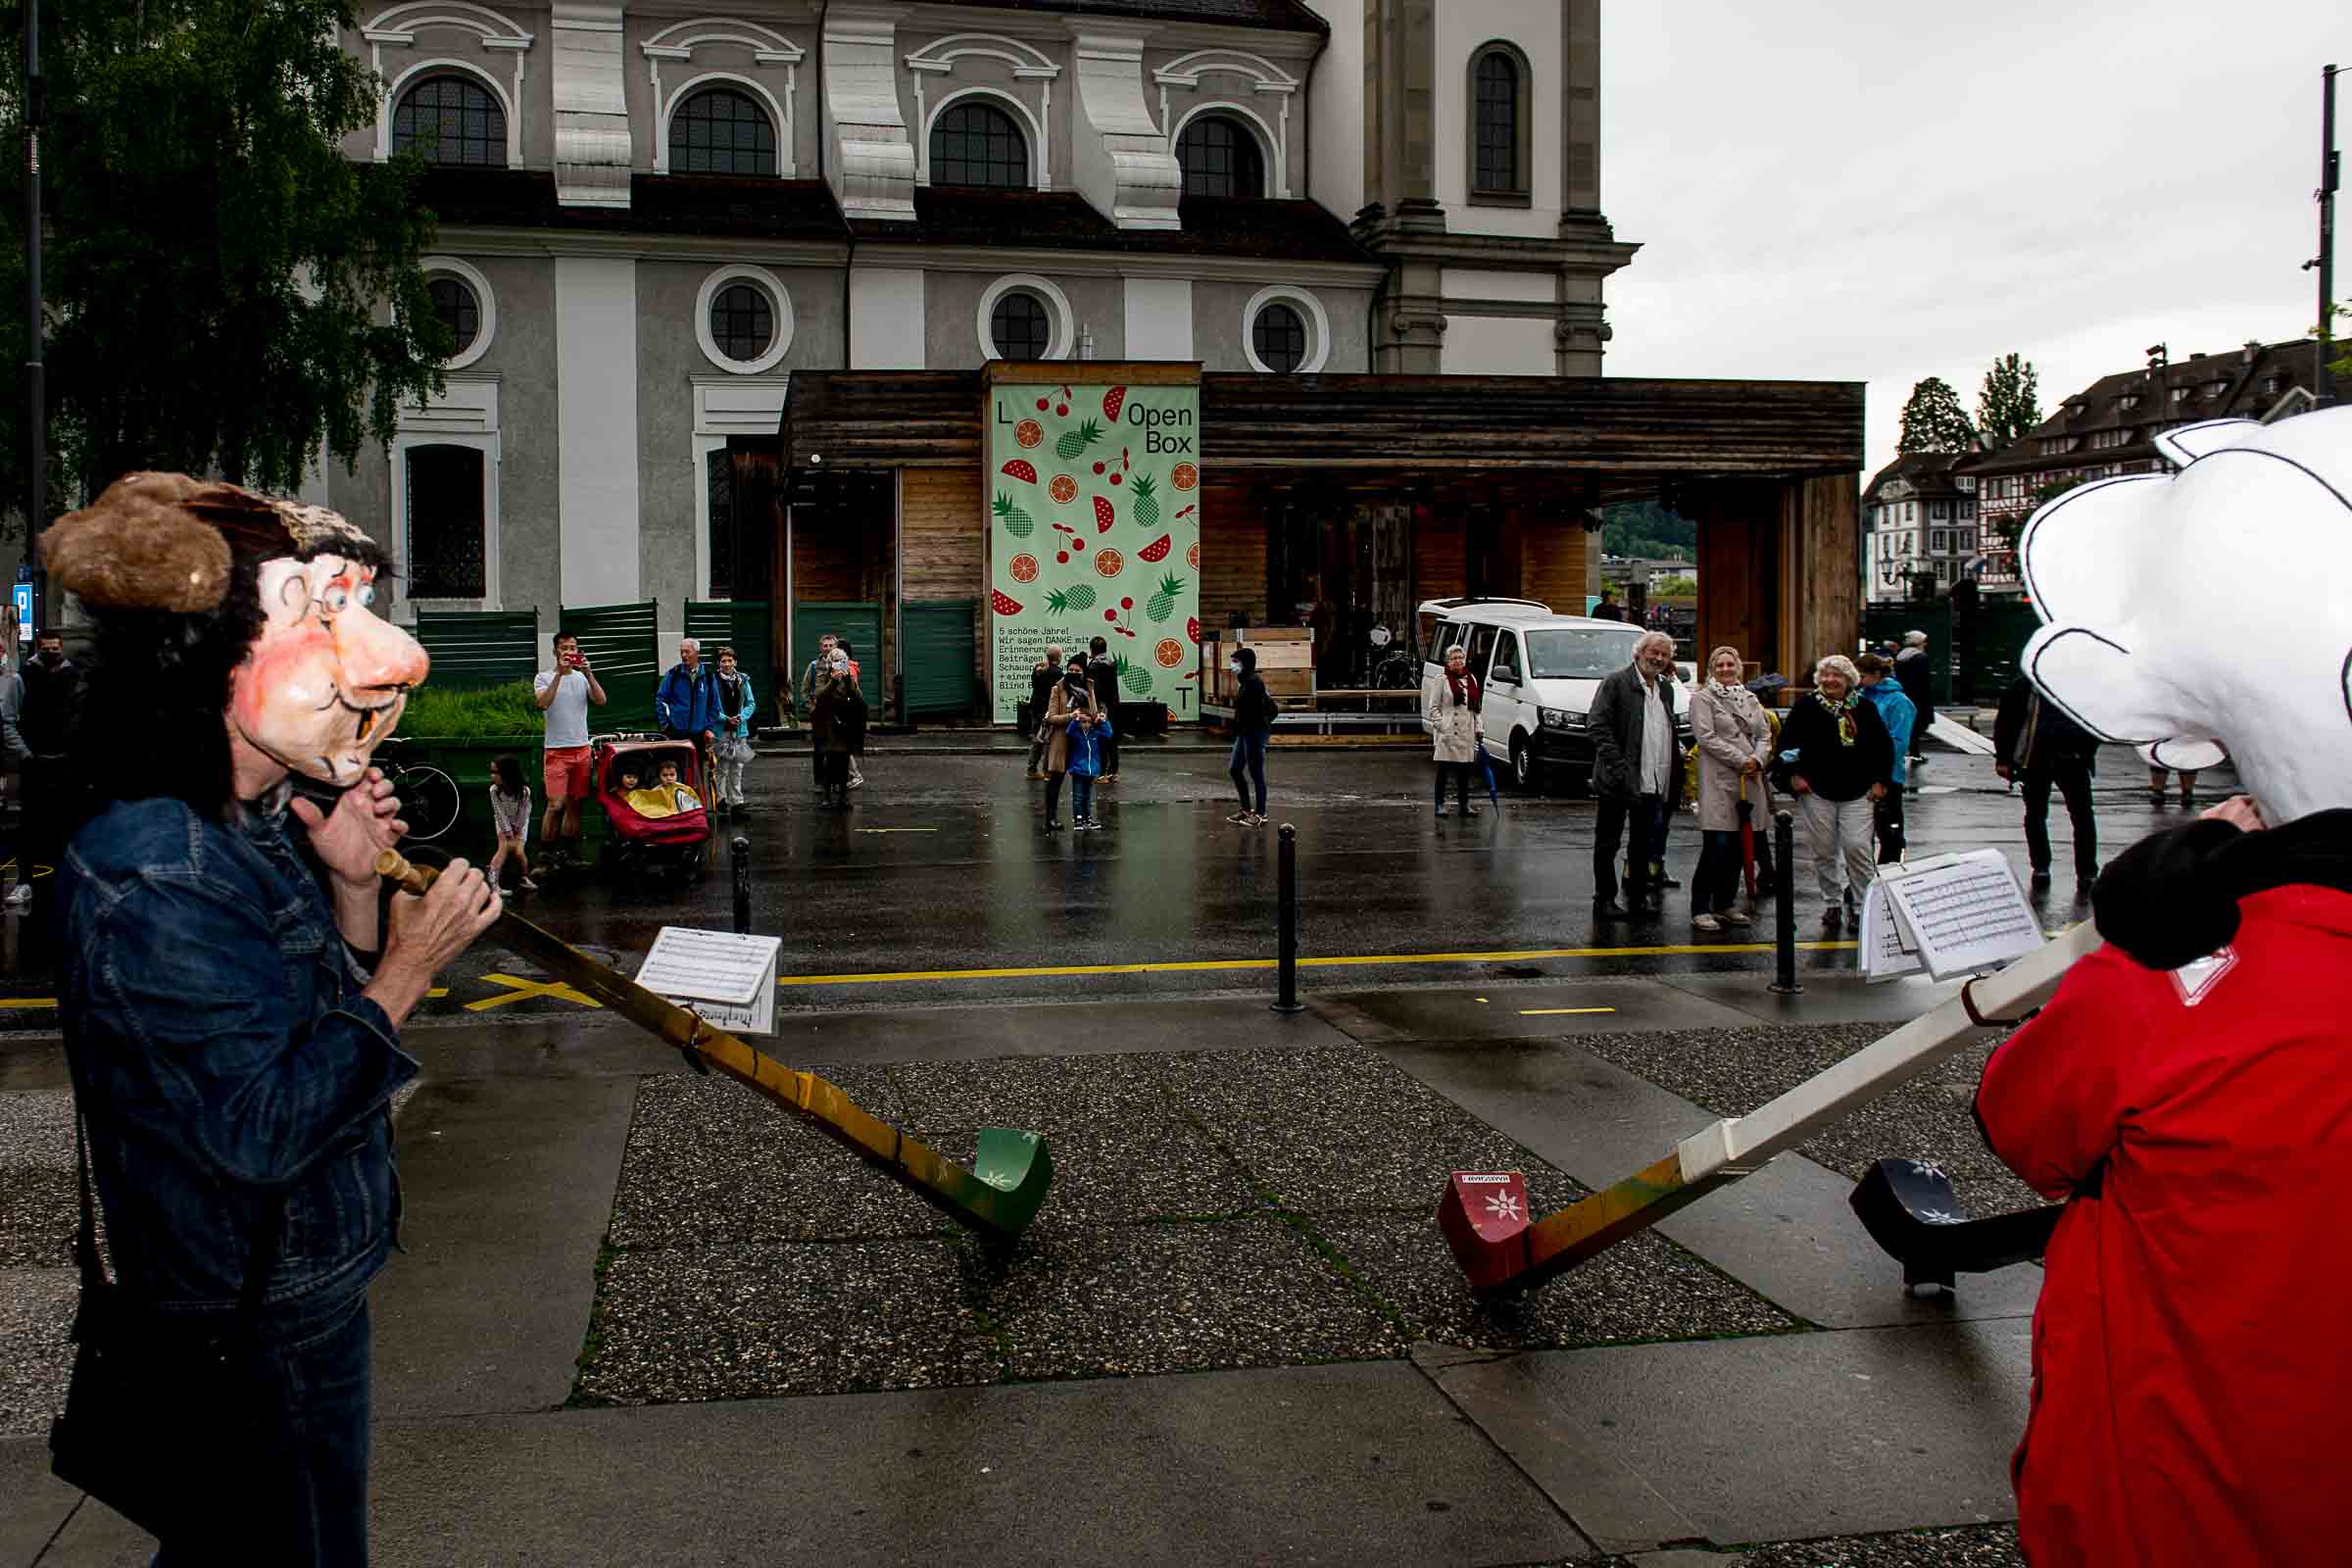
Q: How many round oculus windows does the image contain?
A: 4